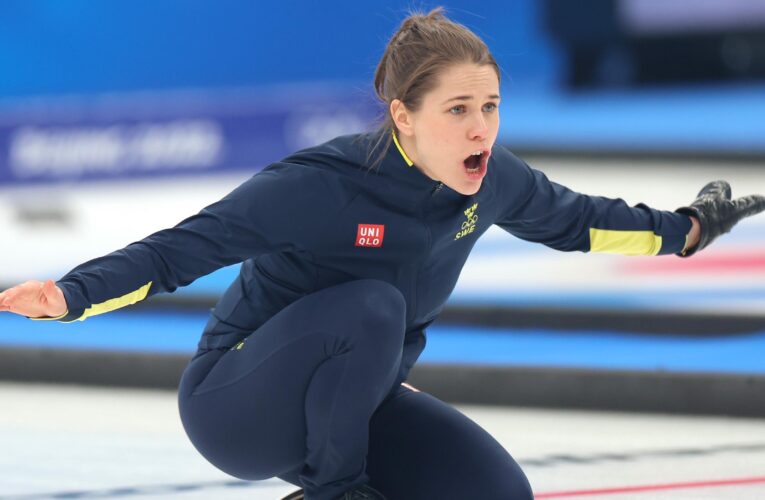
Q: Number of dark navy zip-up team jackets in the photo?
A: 1